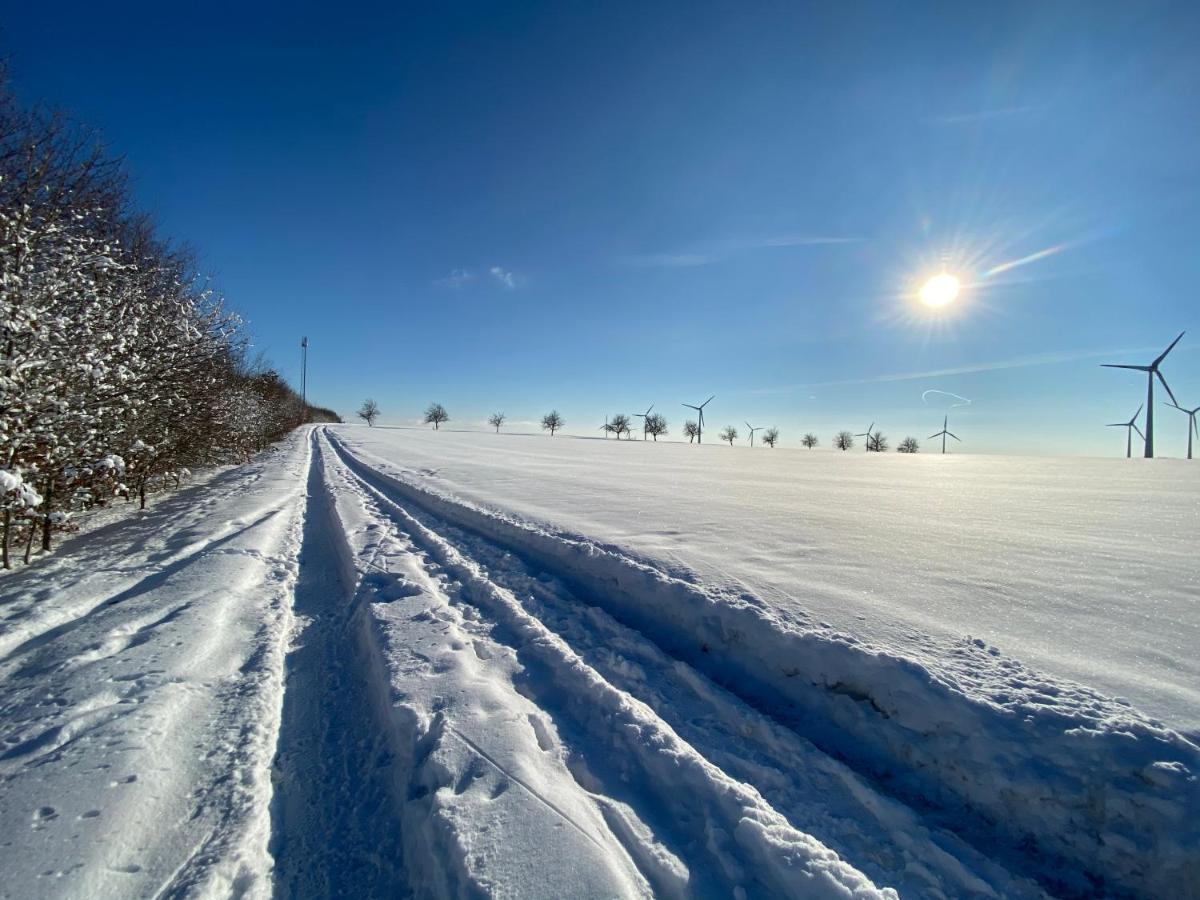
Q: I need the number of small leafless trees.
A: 13